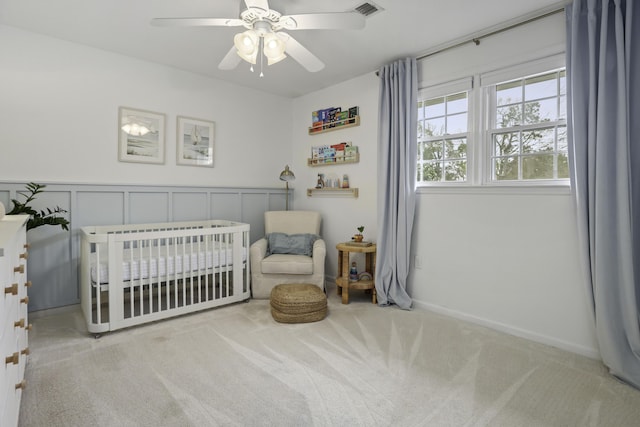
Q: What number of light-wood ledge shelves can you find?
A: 3